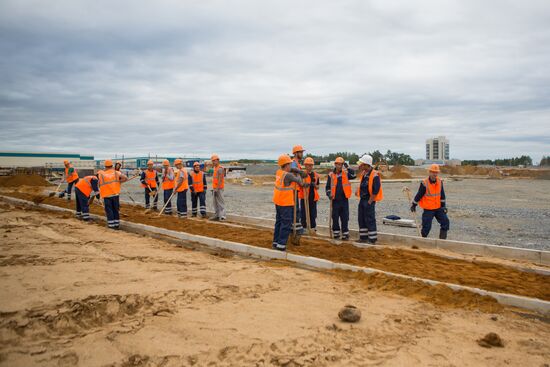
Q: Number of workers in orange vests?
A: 15